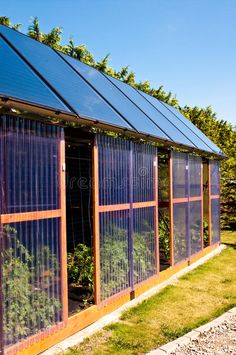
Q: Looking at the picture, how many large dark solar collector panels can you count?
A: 6